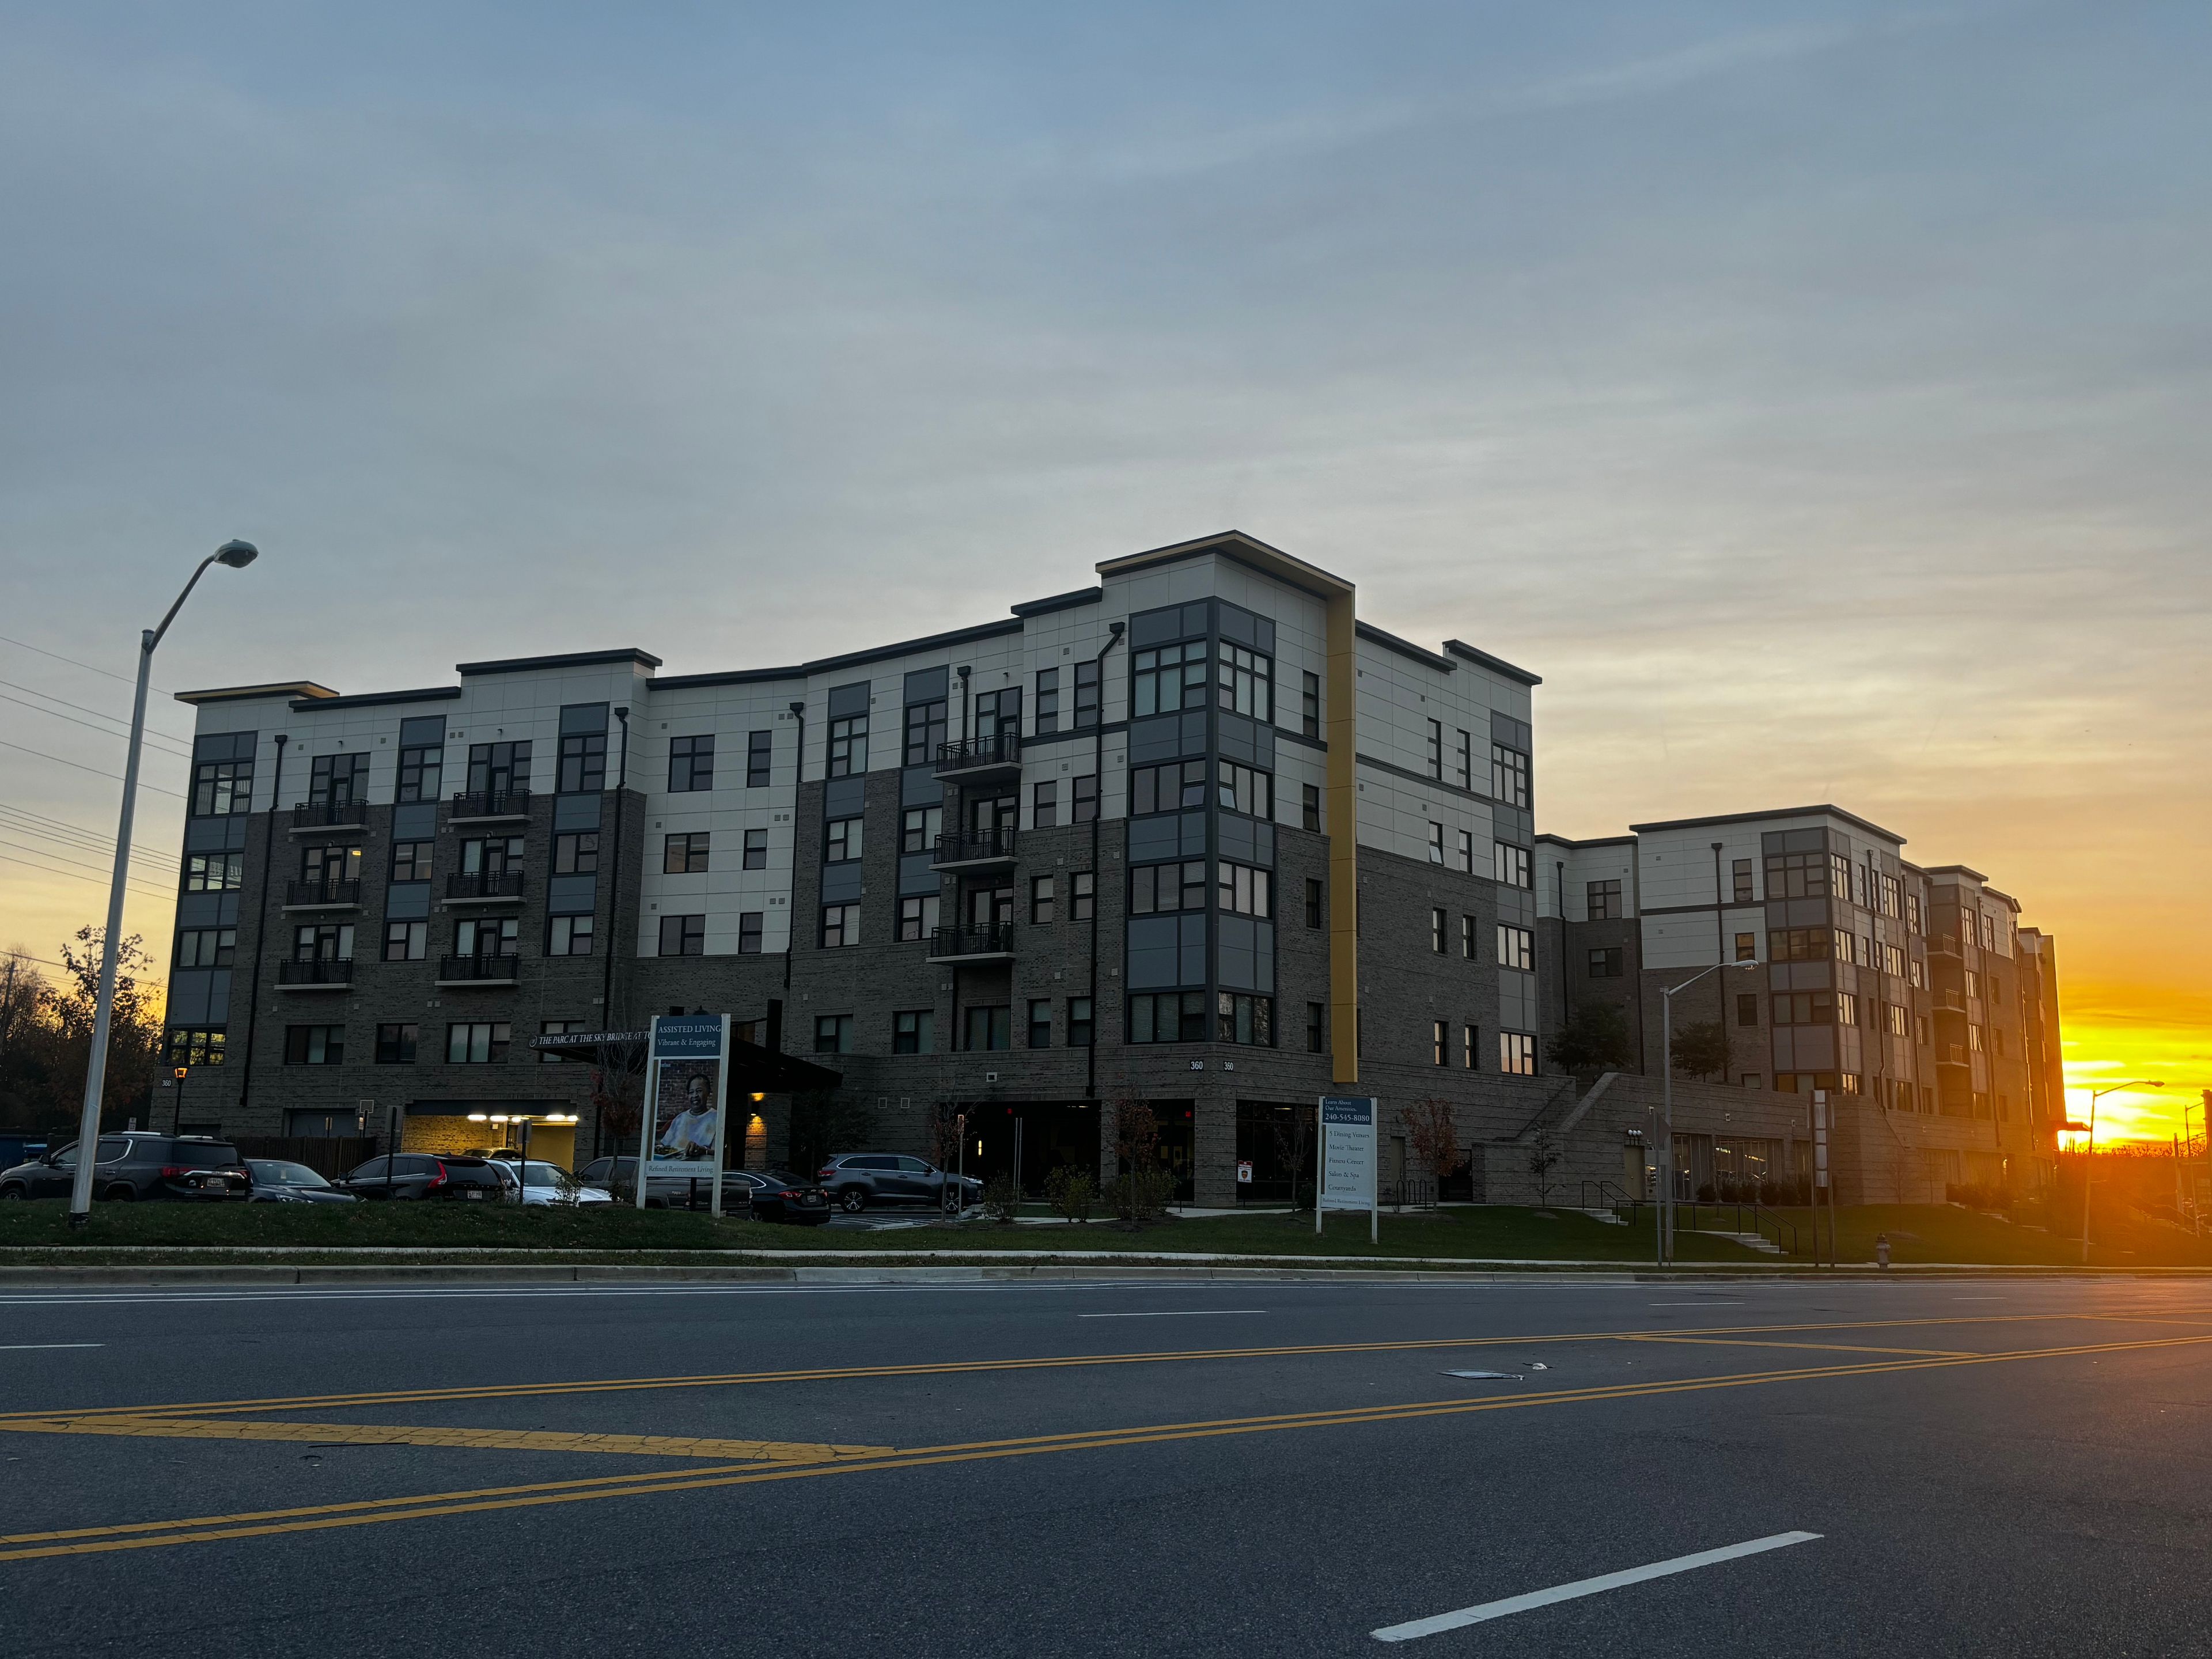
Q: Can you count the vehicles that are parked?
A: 8